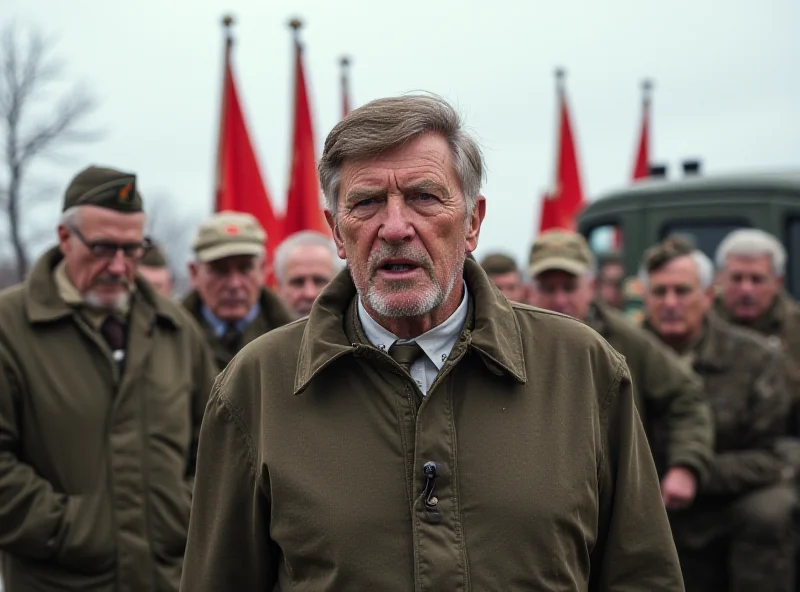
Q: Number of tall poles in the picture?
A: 5